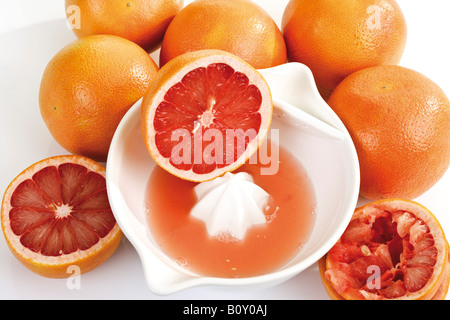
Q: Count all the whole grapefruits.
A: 5